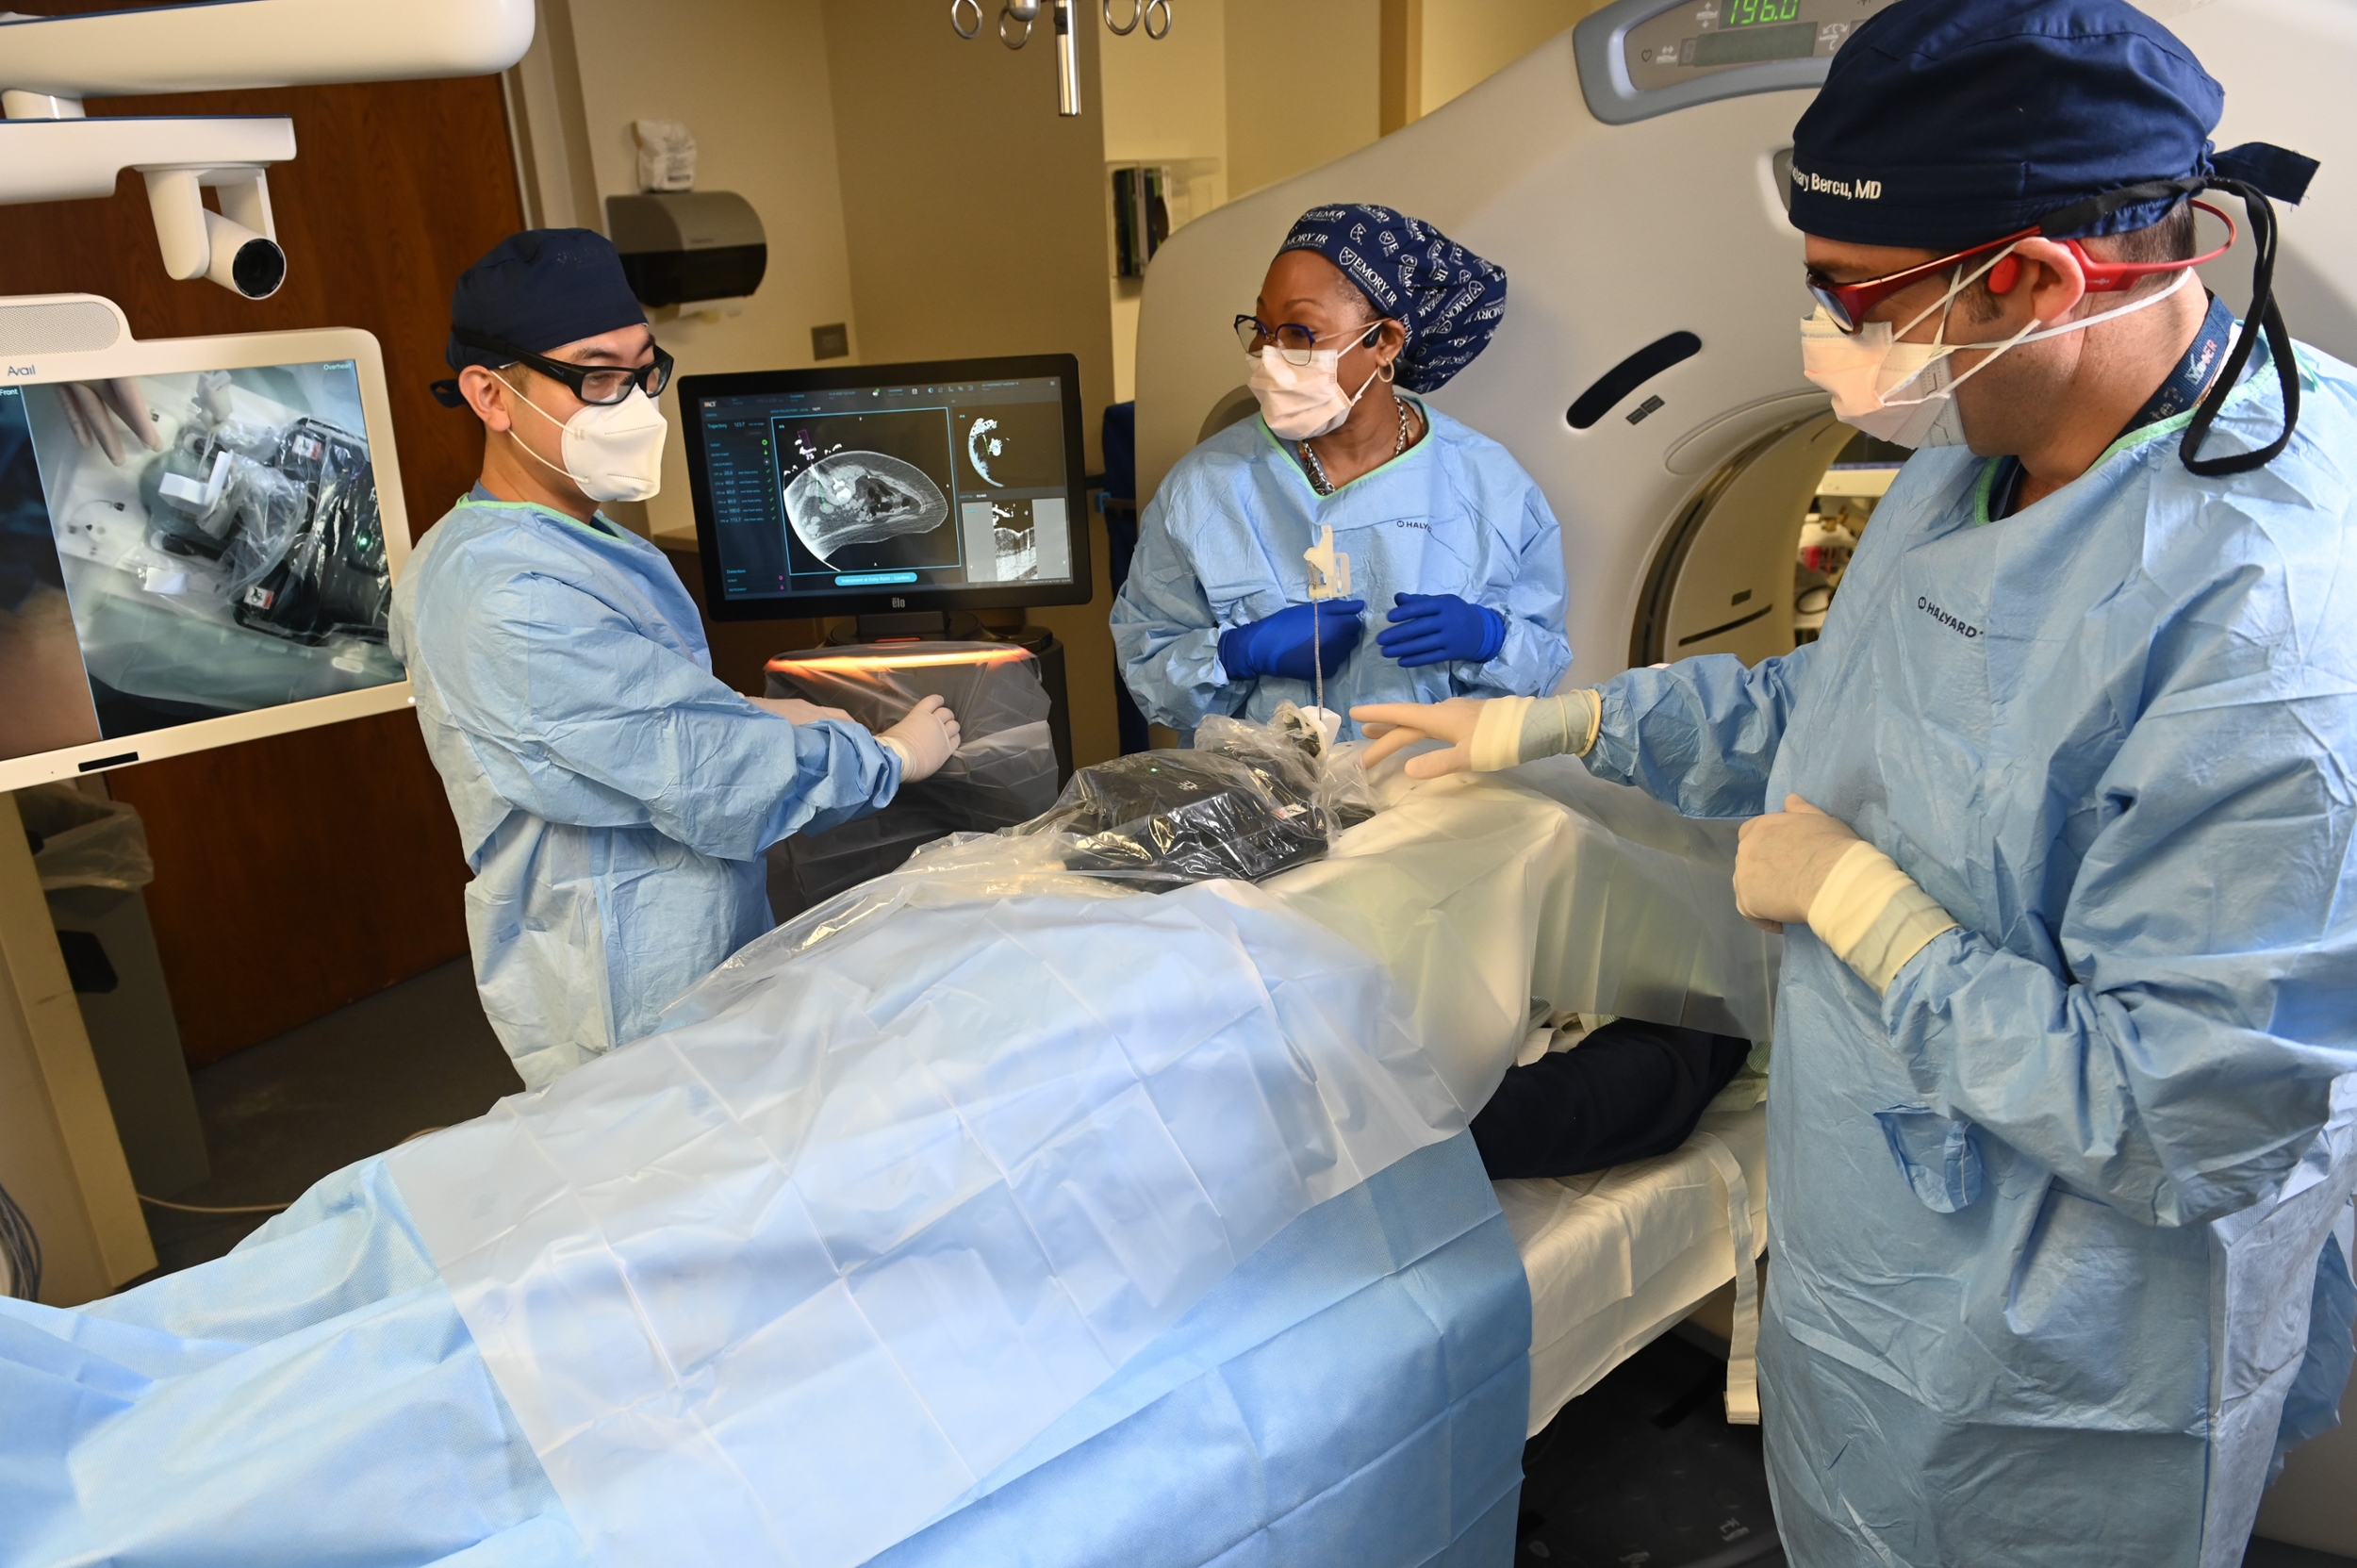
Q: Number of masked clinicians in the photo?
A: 3